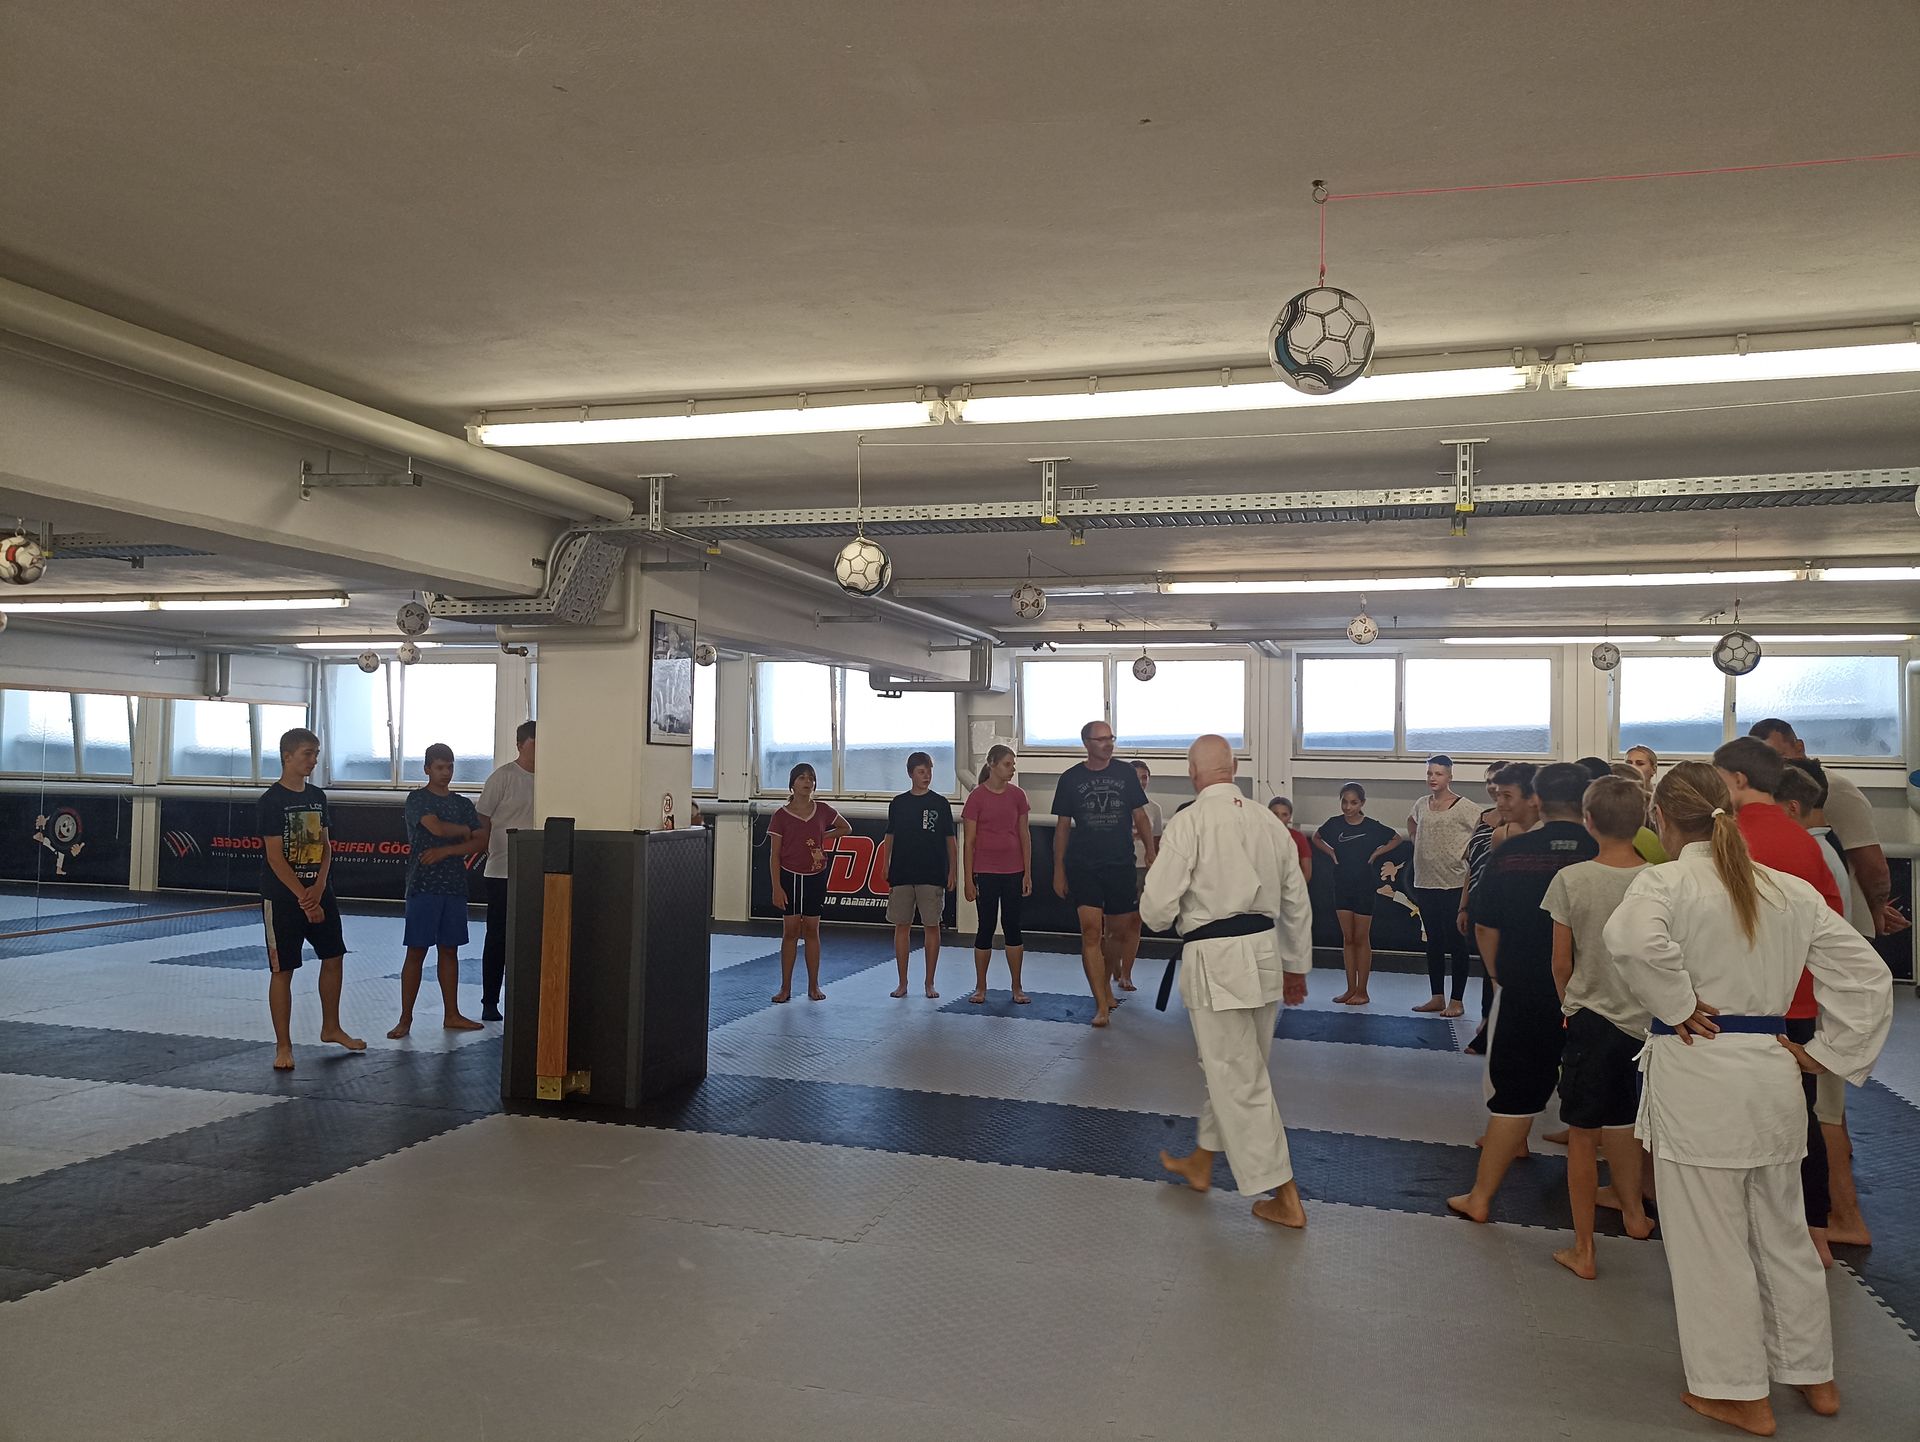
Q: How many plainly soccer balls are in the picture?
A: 12